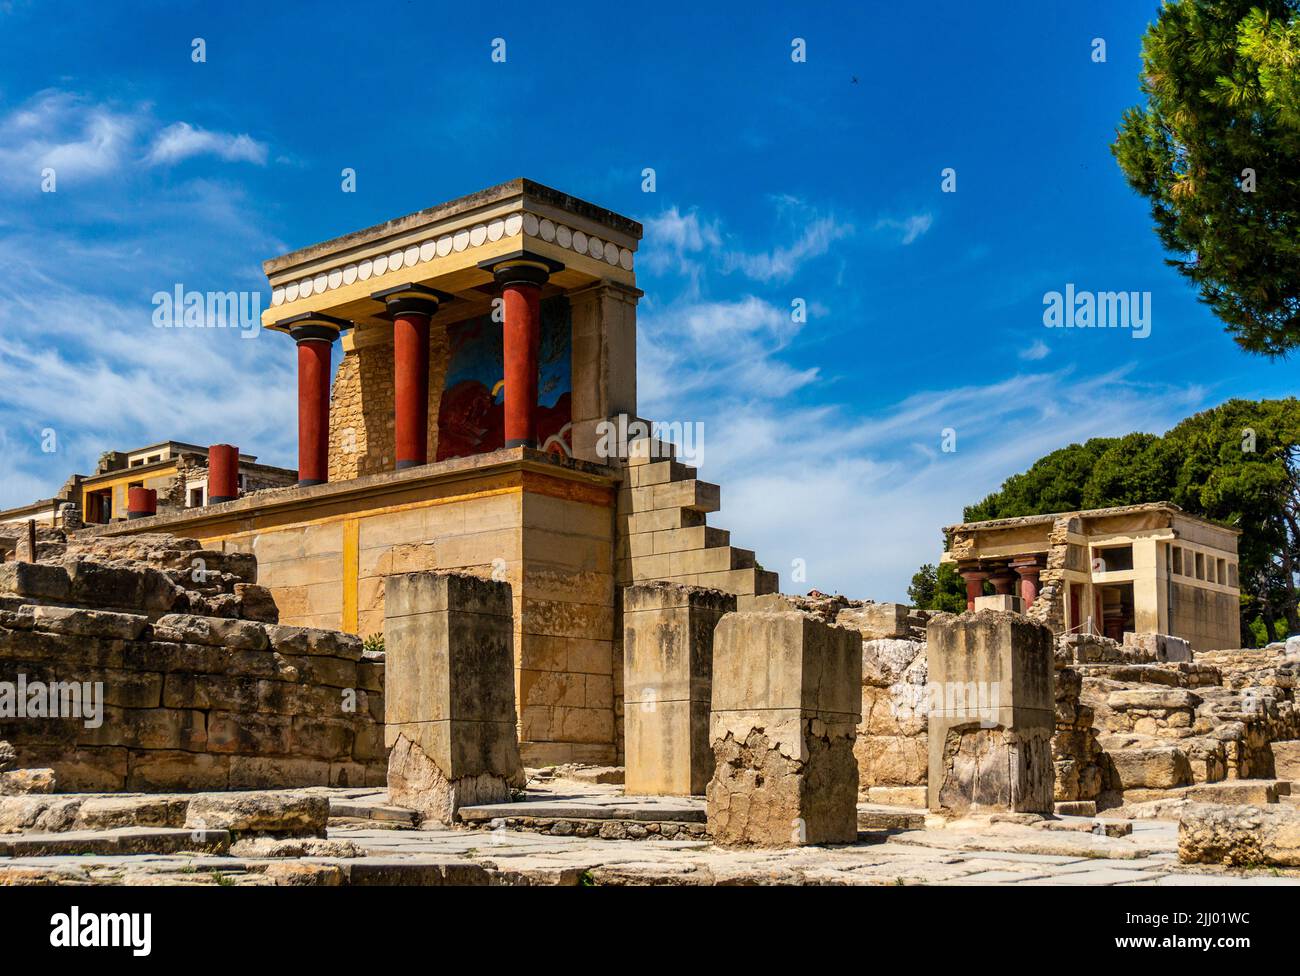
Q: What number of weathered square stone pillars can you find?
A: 4